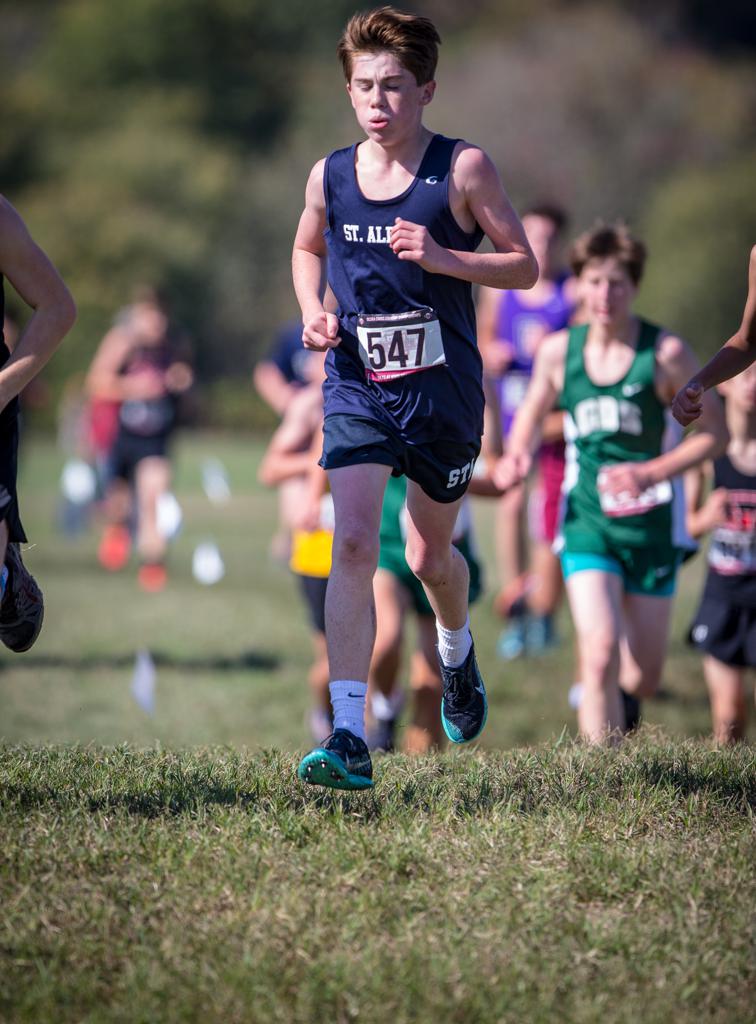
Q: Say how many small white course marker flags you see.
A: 5